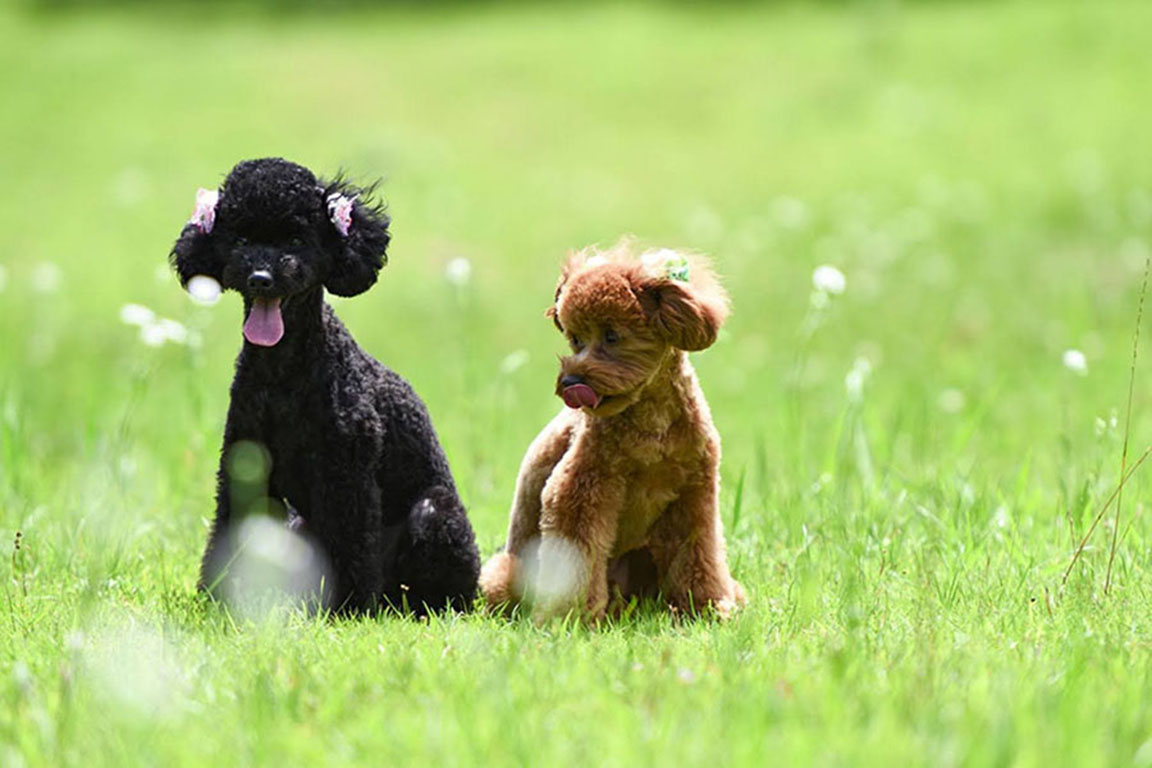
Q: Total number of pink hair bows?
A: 2